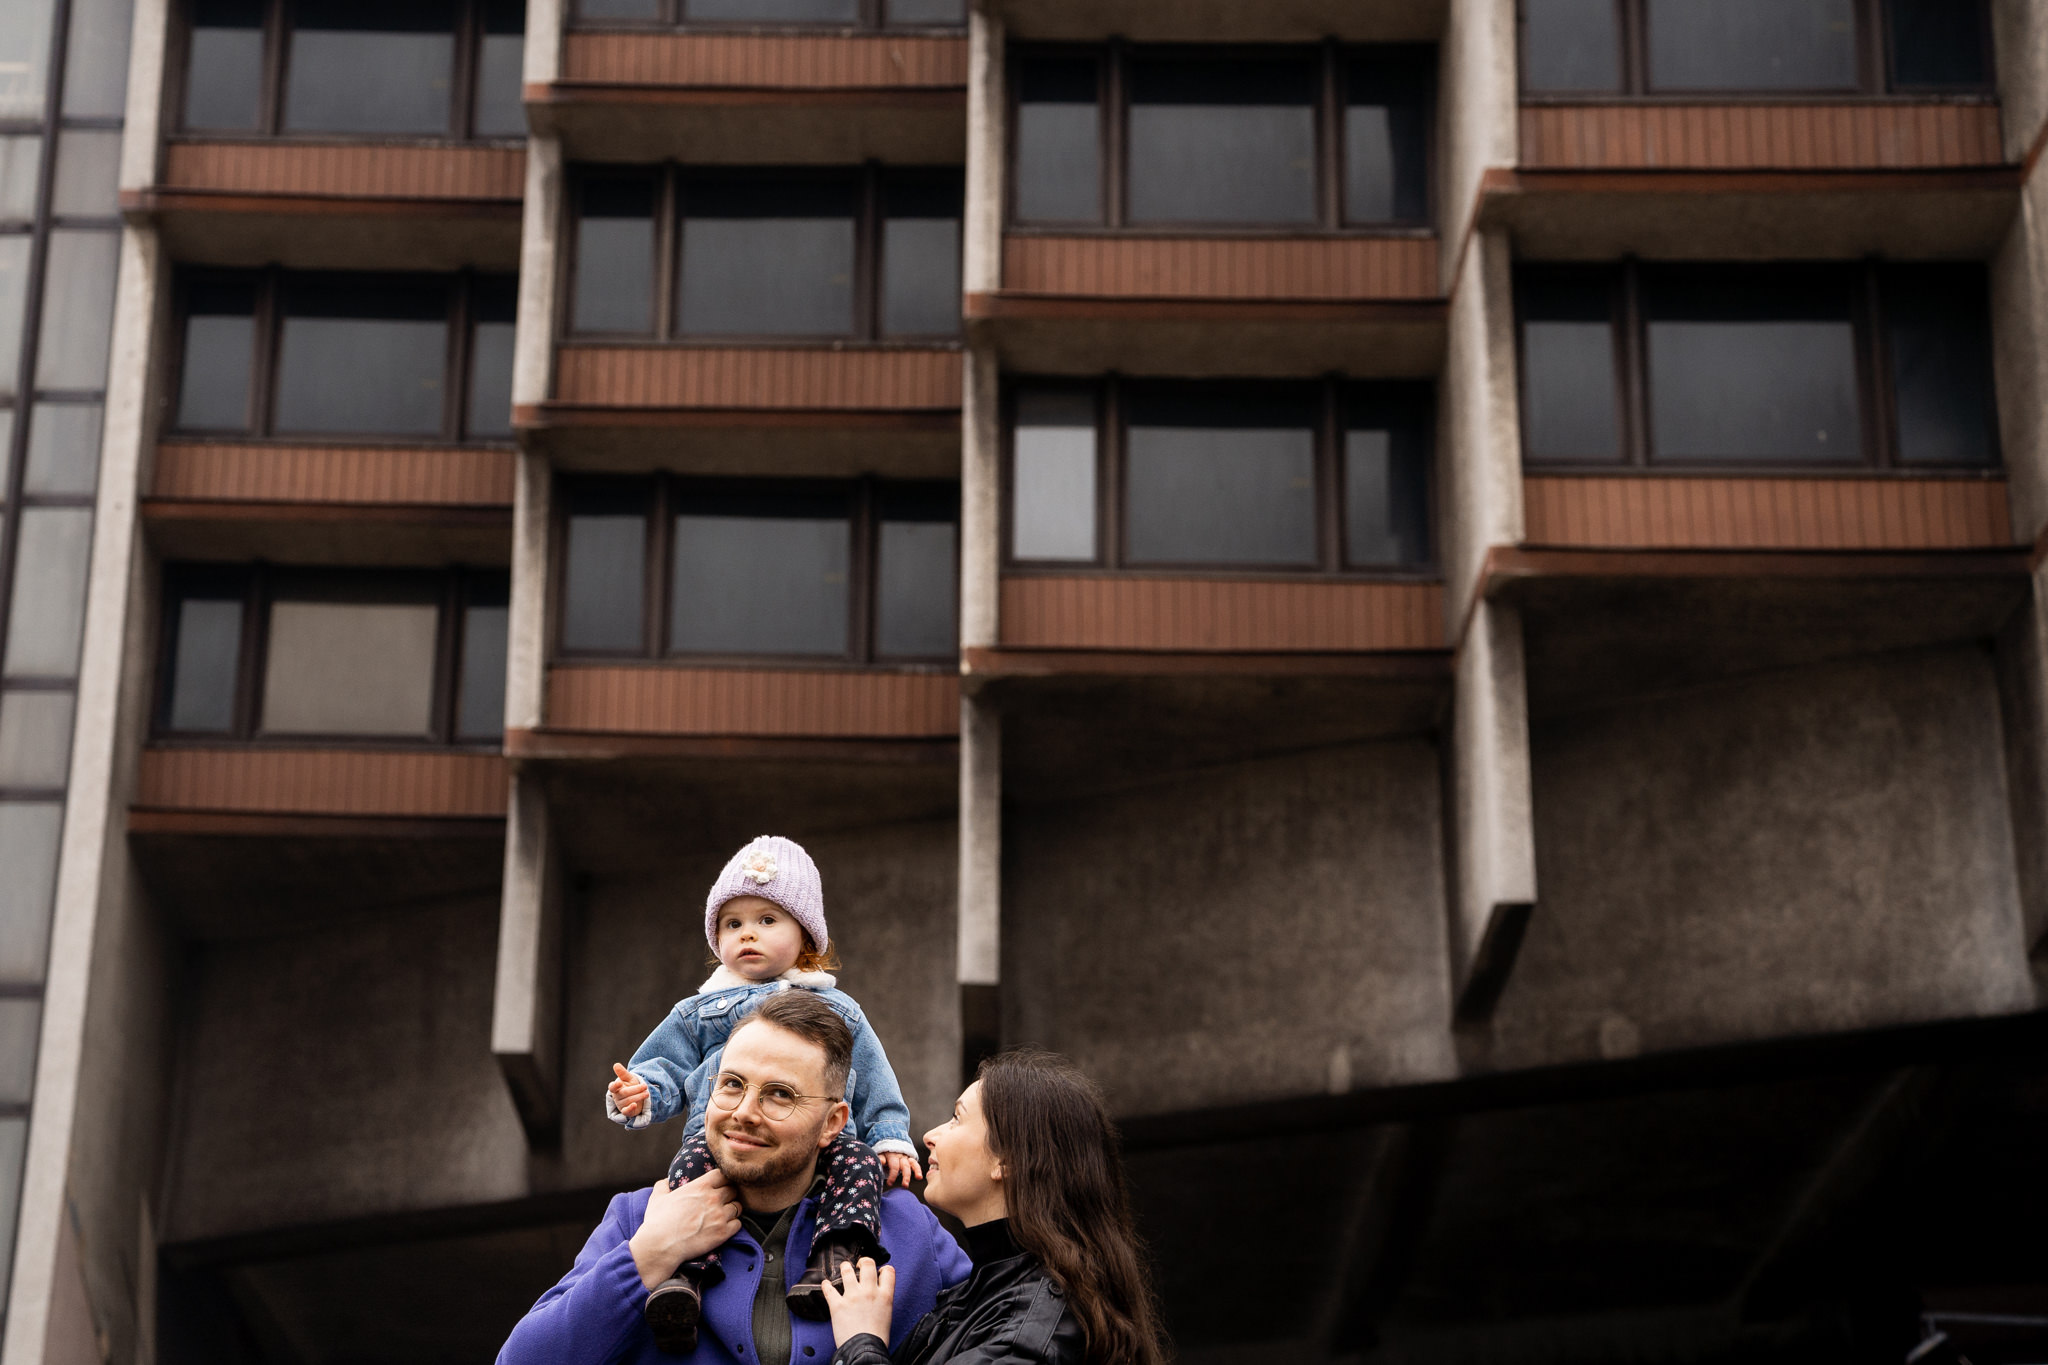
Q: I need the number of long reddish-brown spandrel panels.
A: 10